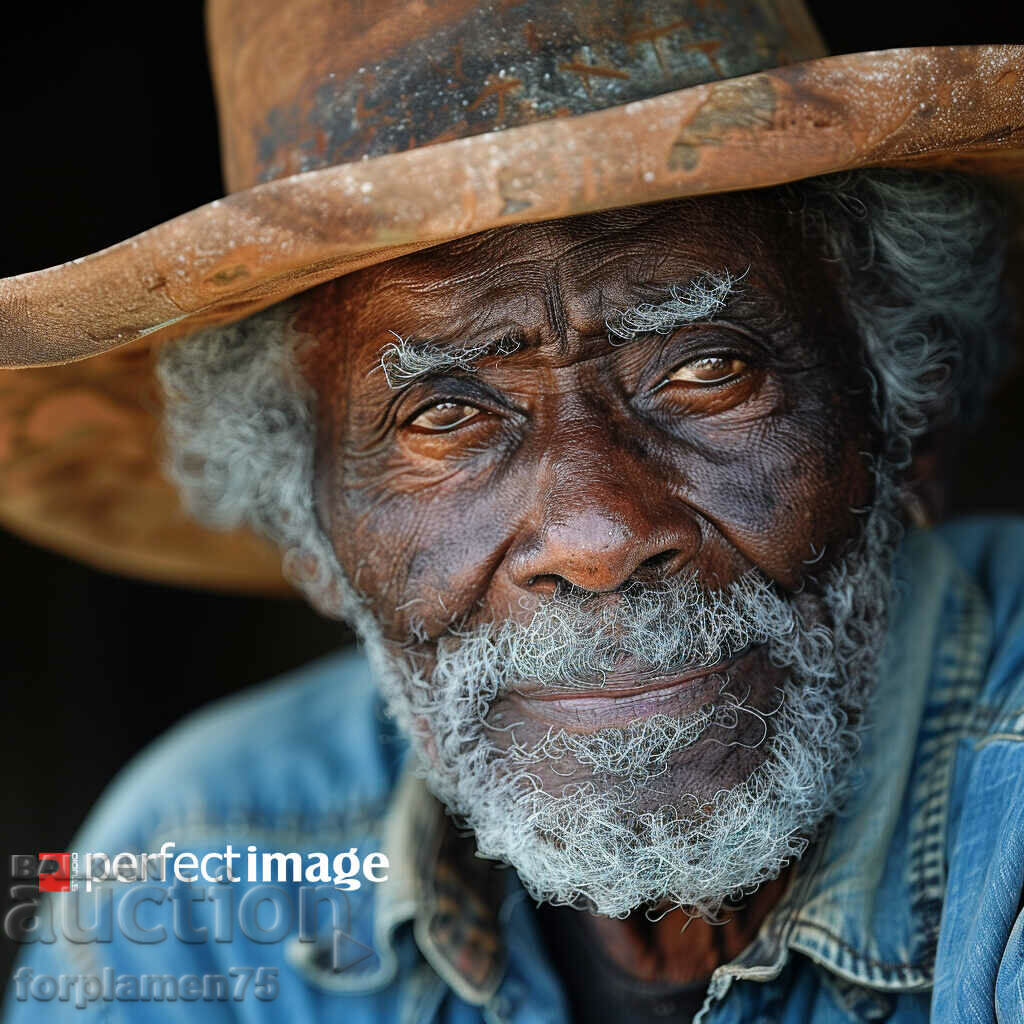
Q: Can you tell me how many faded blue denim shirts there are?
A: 1